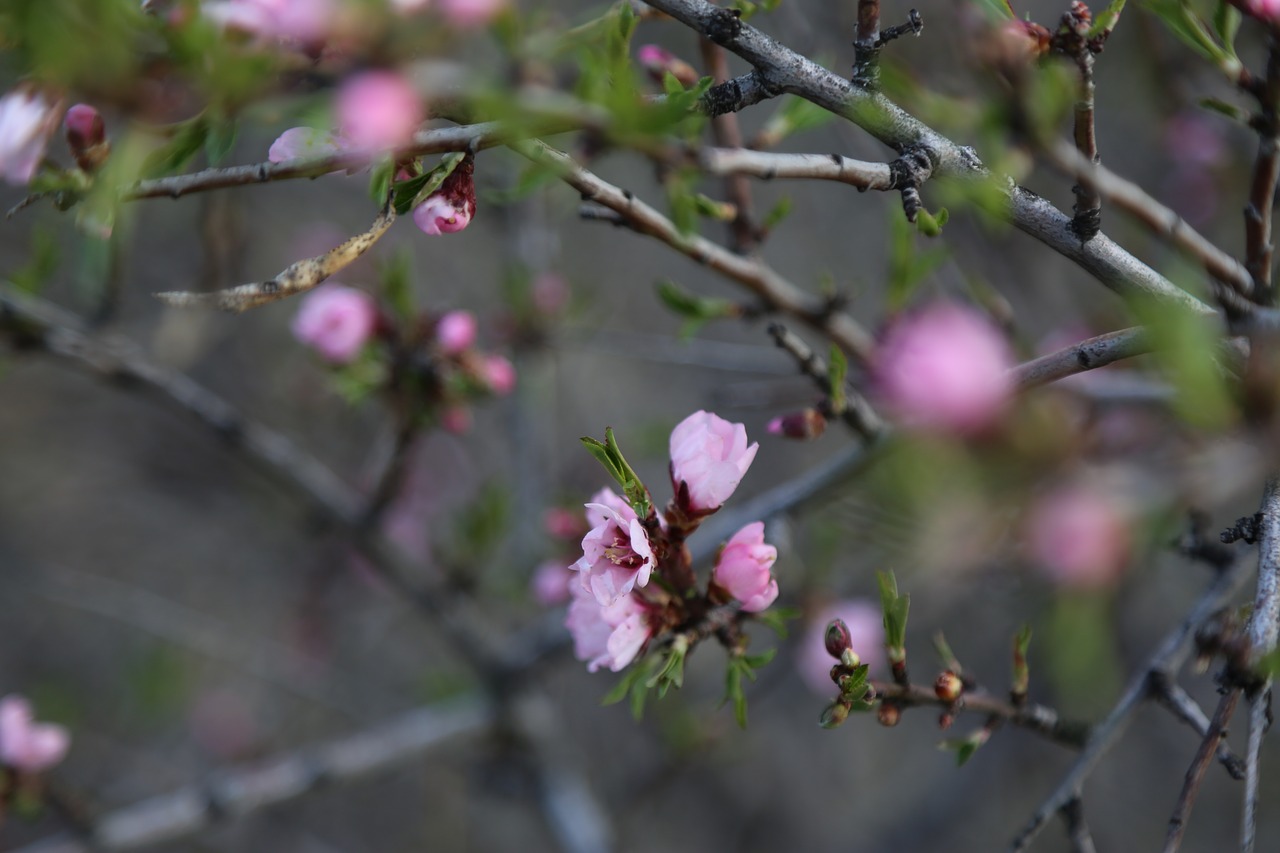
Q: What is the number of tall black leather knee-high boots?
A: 0